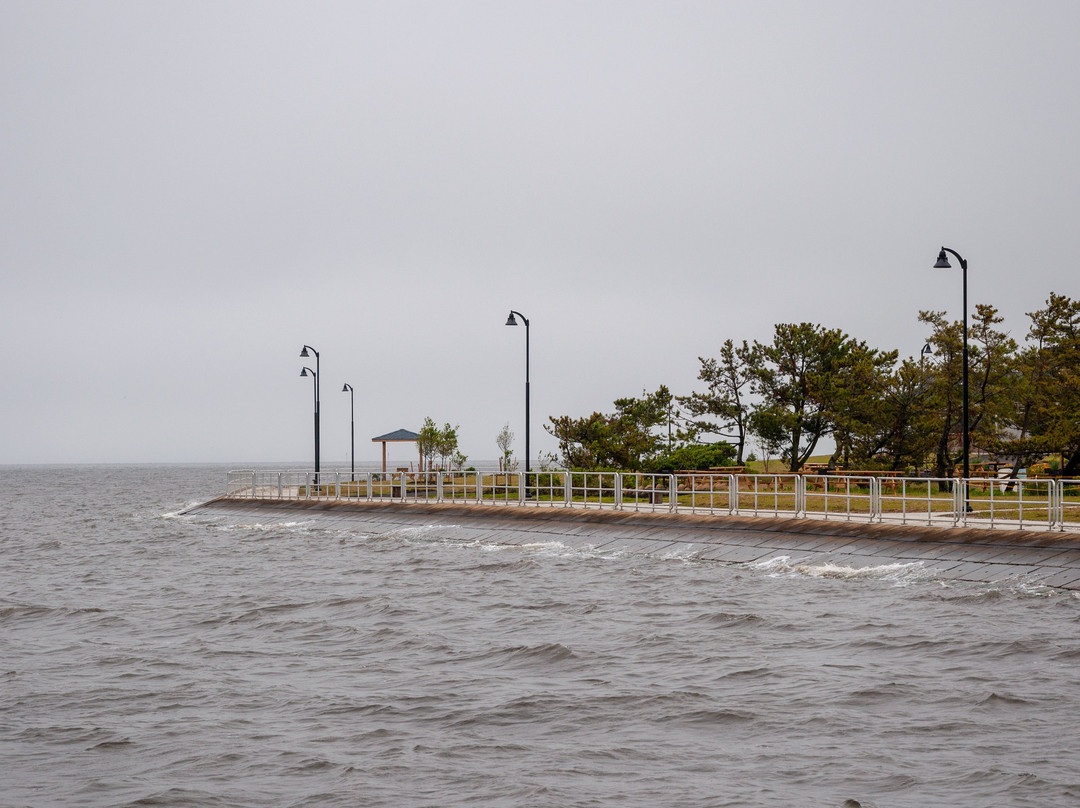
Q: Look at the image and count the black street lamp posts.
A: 6